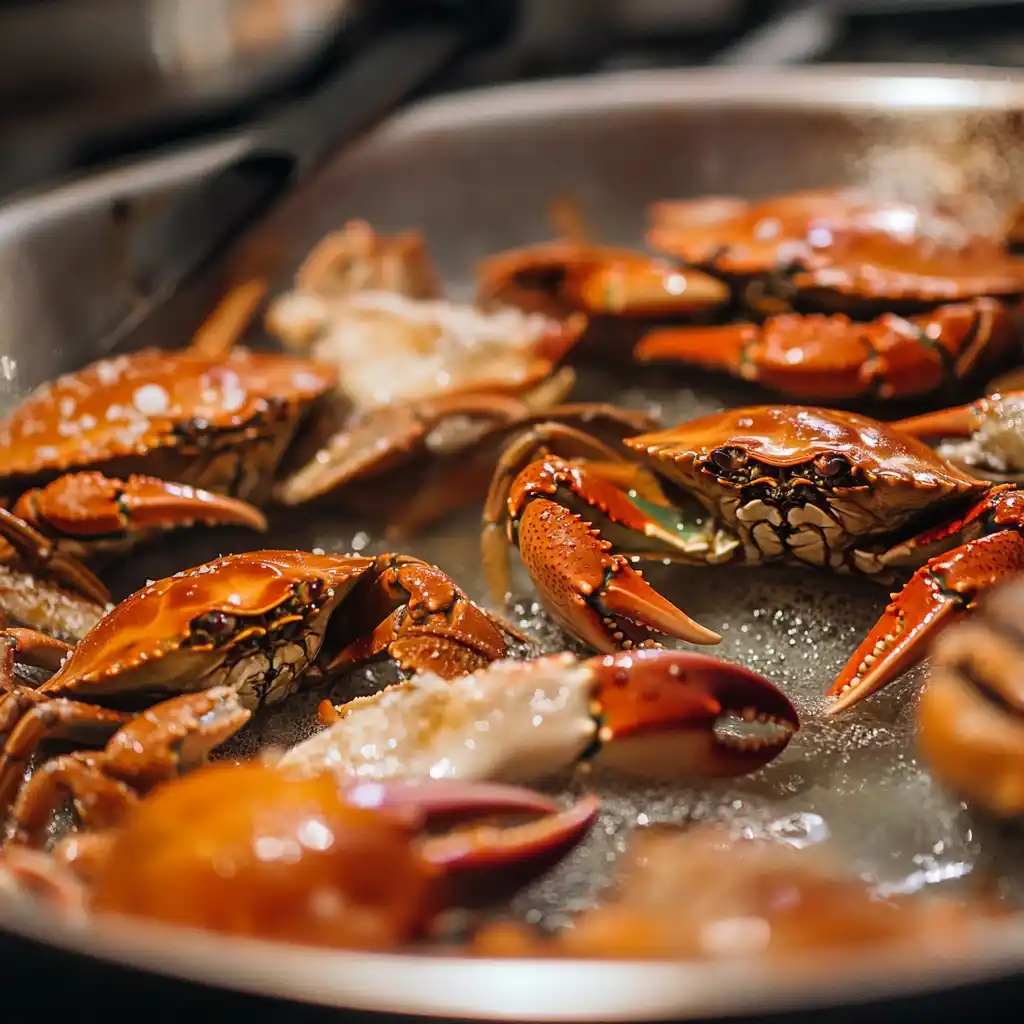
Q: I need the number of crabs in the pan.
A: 4